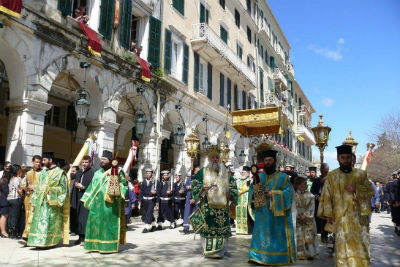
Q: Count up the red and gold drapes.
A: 3